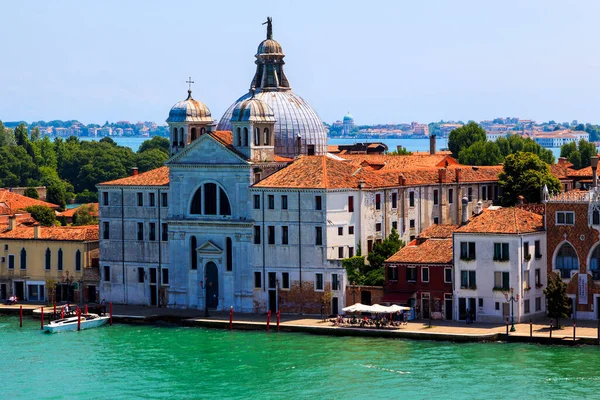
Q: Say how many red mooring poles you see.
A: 11